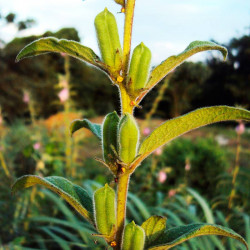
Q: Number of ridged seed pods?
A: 6